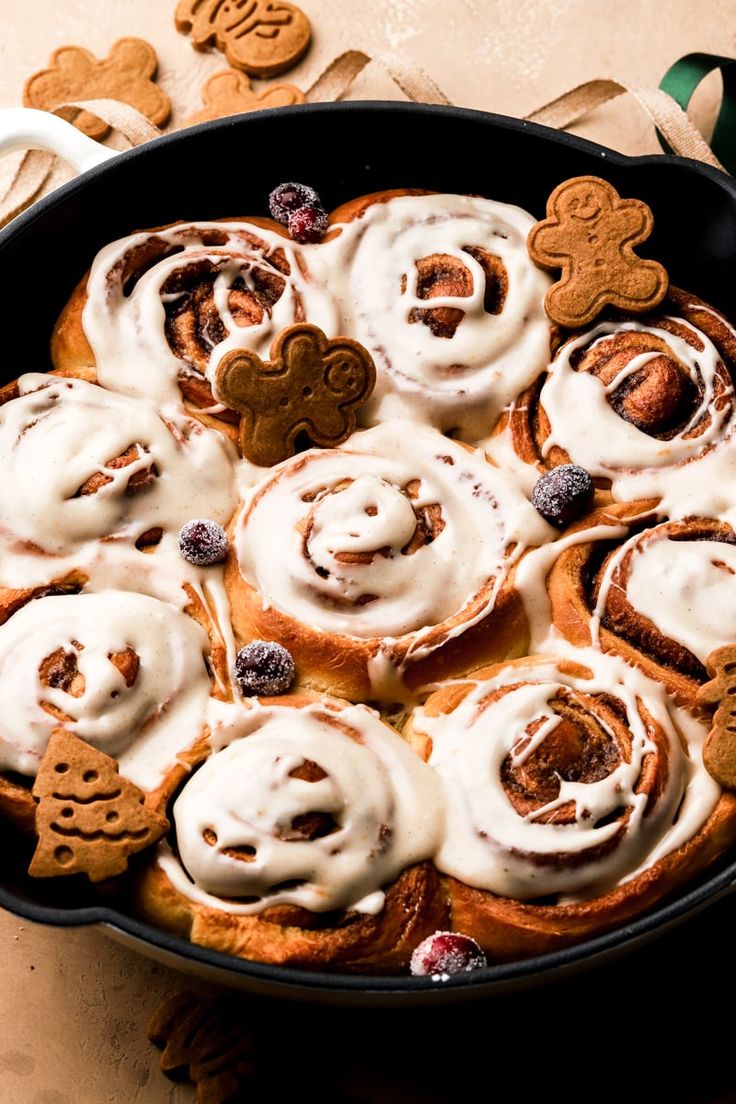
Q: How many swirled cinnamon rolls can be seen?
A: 9